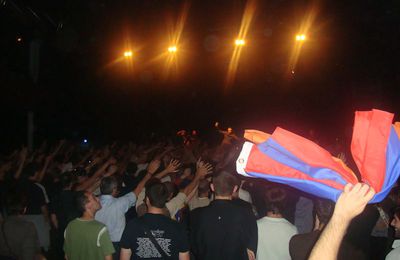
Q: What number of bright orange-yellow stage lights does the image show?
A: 4